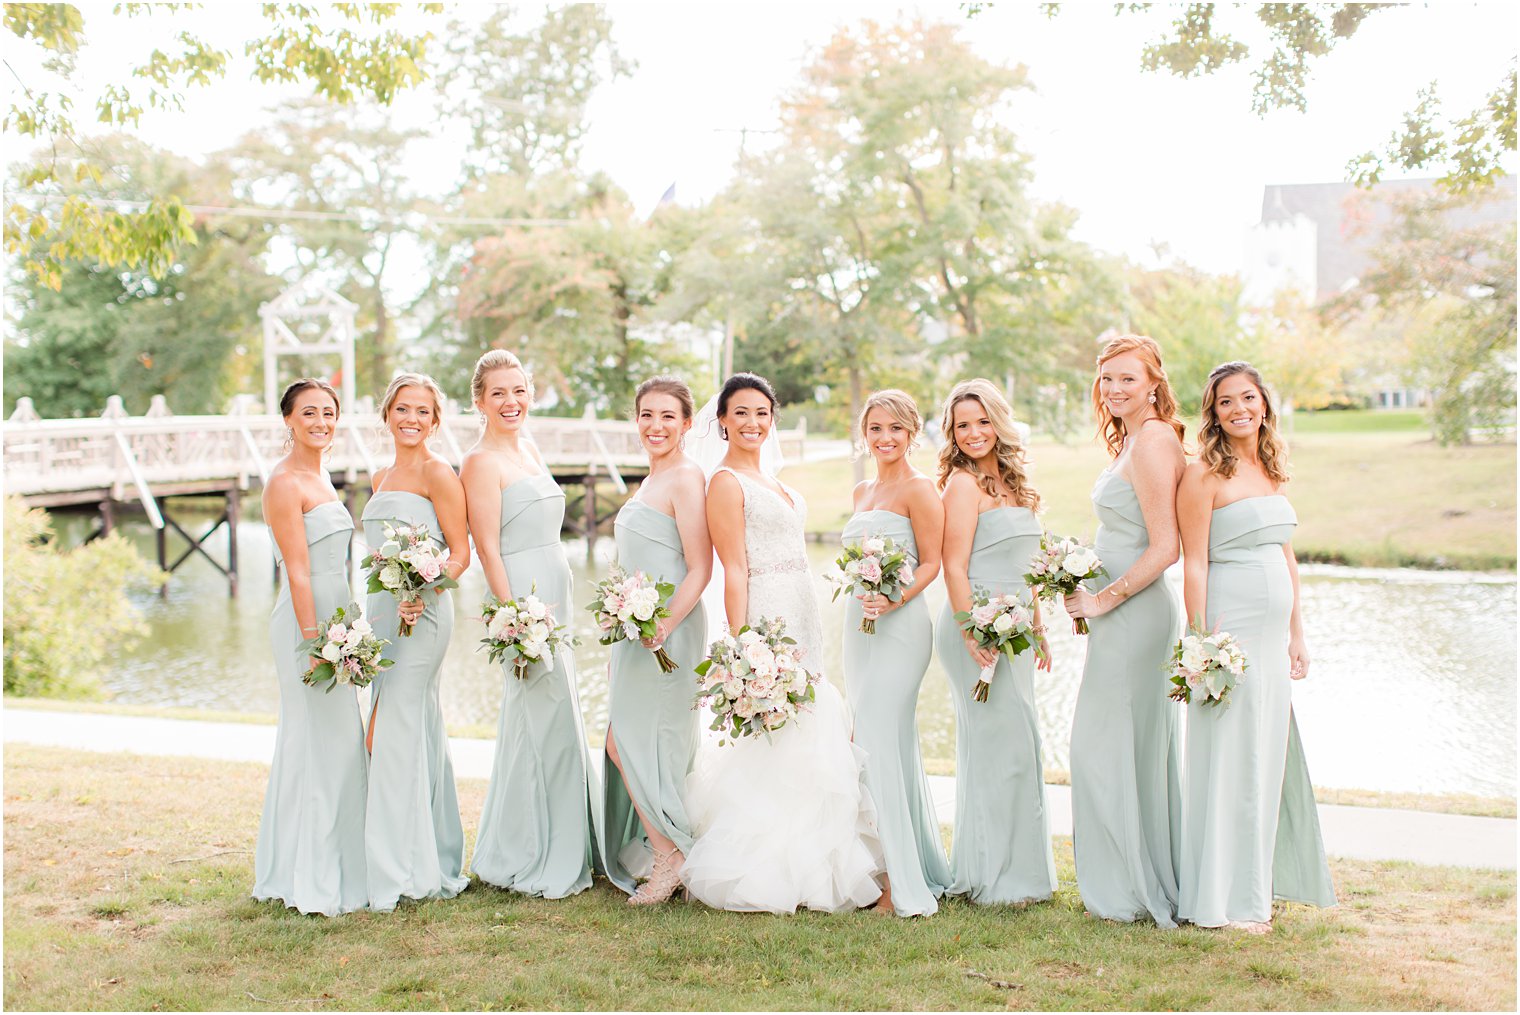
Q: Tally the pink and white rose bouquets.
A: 9